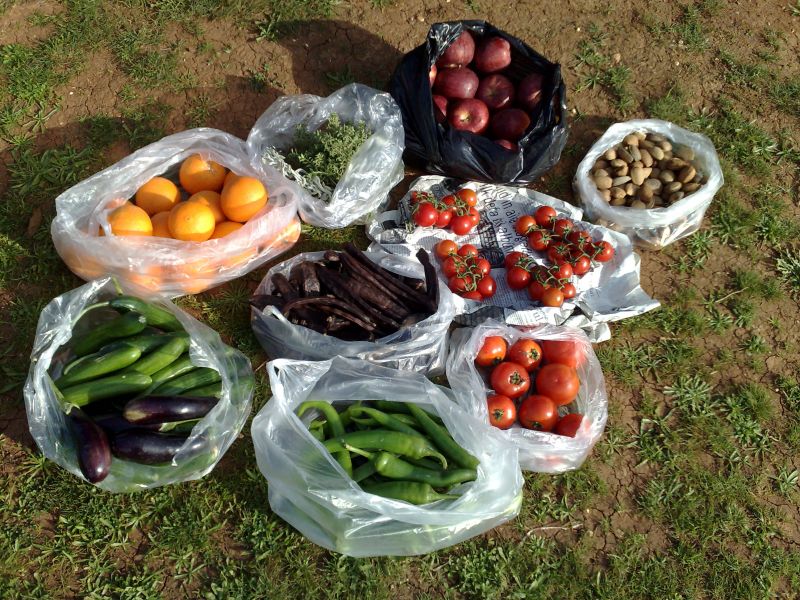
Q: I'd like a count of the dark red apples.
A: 10